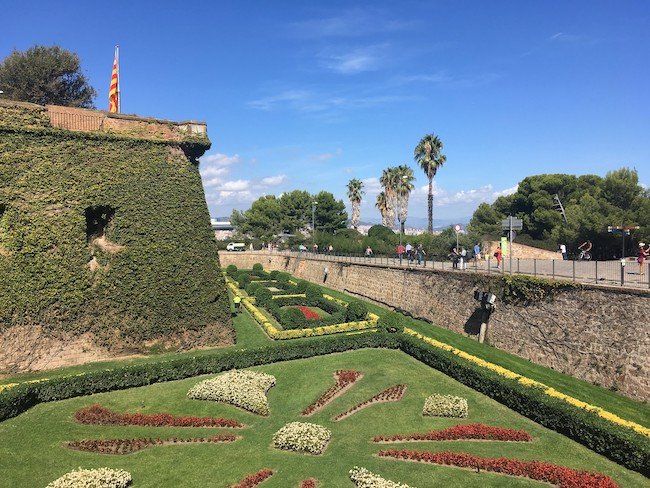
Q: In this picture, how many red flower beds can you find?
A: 9